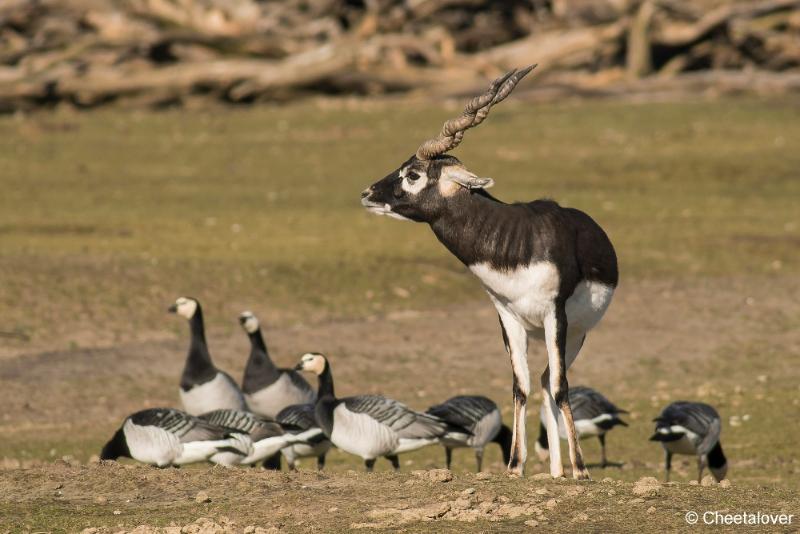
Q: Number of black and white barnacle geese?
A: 9